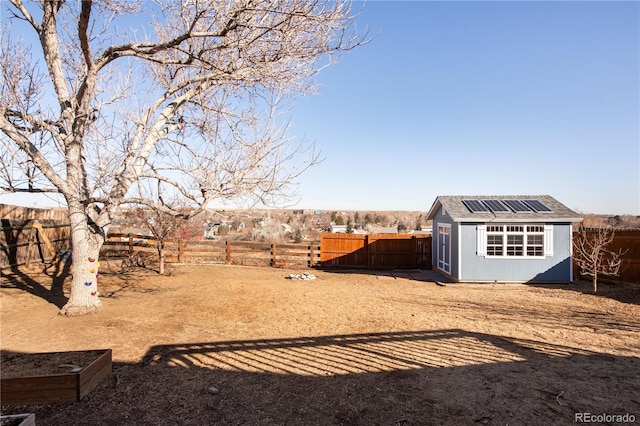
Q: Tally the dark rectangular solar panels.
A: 4